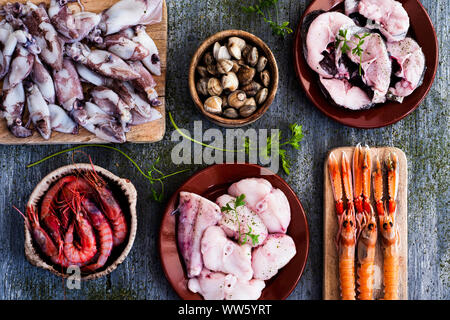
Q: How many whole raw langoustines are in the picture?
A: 3